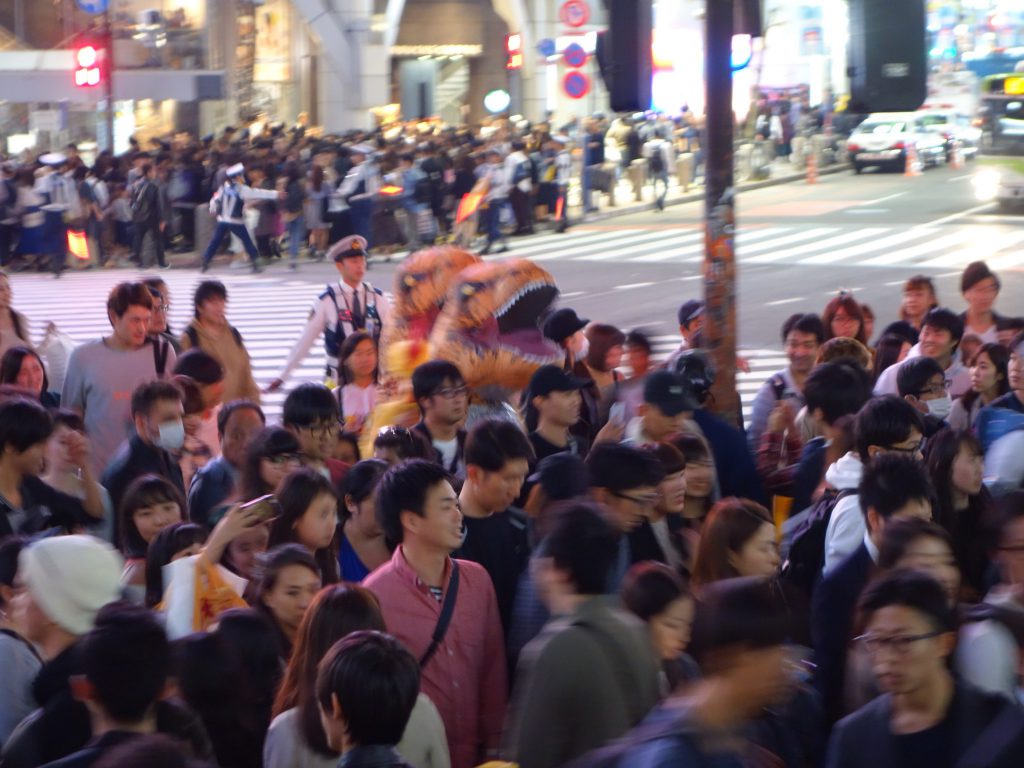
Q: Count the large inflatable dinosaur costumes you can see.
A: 2